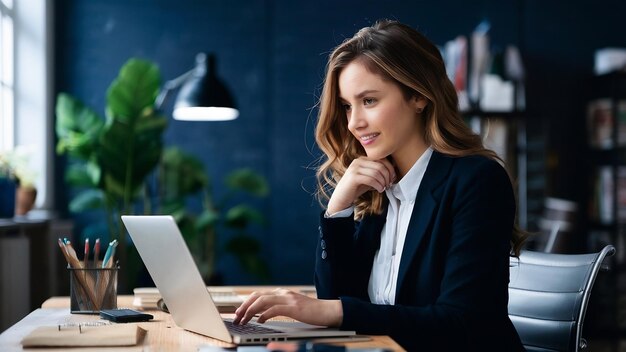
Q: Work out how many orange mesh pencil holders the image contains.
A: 0